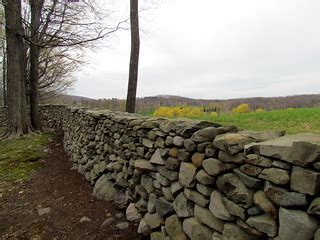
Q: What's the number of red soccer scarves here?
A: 0